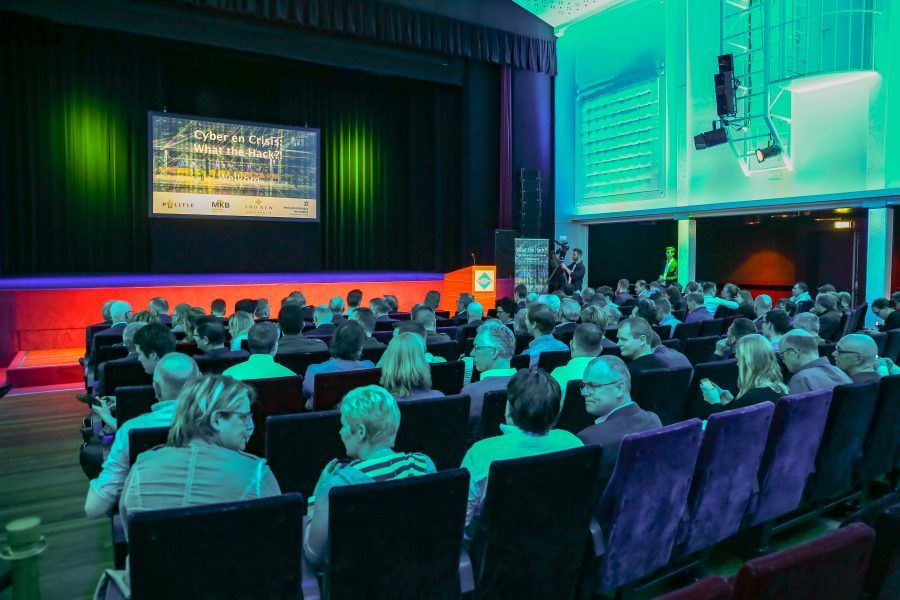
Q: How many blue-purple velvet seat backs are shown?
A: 3